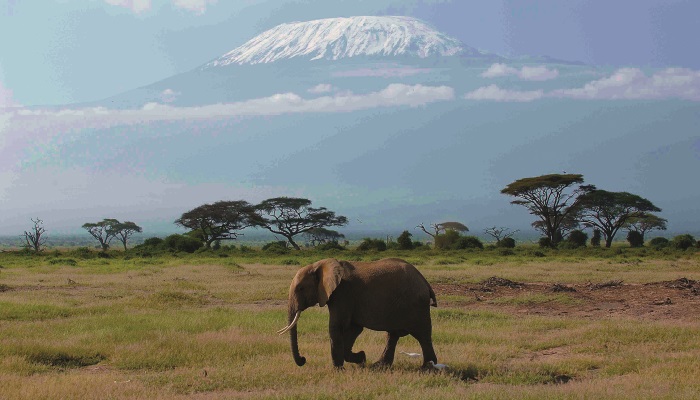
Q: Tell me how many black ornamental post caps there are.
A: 0